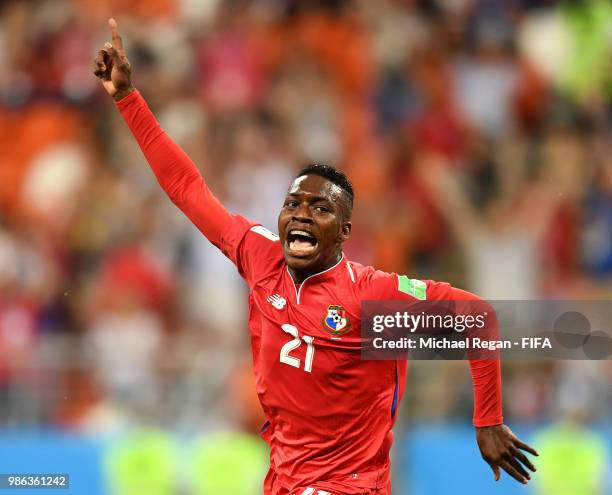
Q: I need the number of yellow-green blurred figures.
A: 3